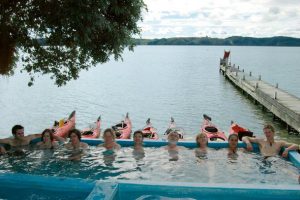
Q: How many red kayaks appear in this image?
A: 7